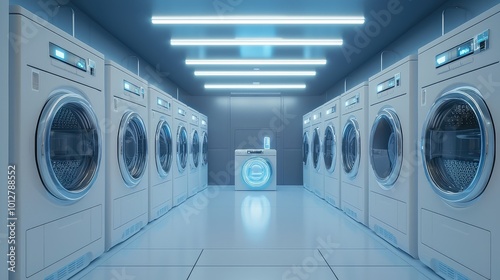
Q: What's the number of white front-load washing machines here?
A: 13